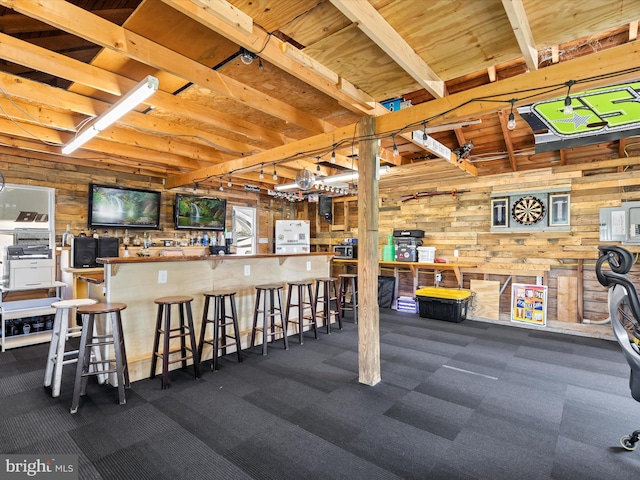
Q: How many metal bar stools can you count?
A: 0